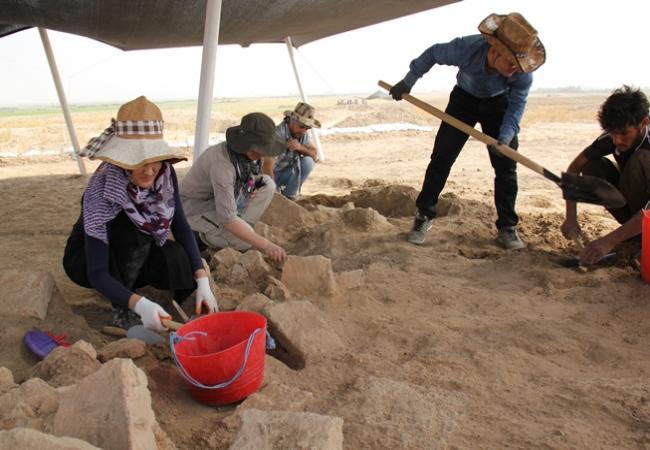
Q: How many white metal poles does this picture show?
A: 3